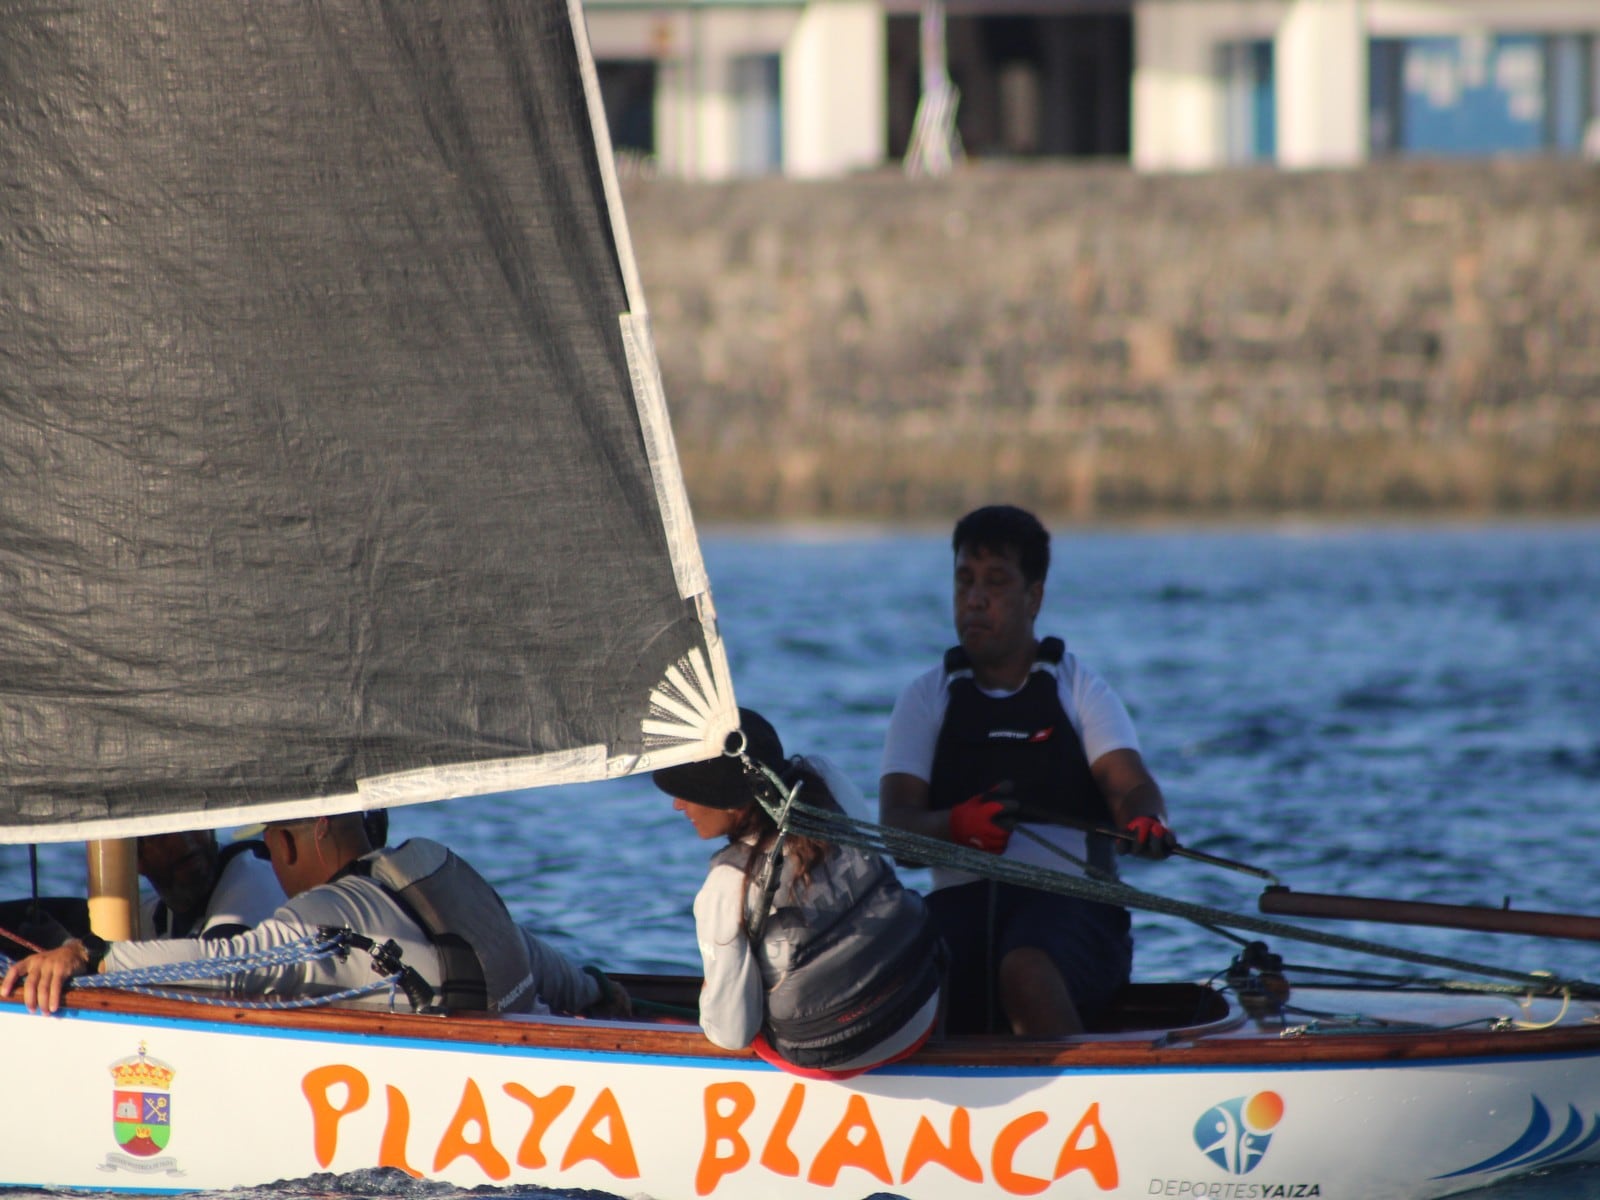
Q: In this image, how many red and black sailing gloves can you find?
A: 2